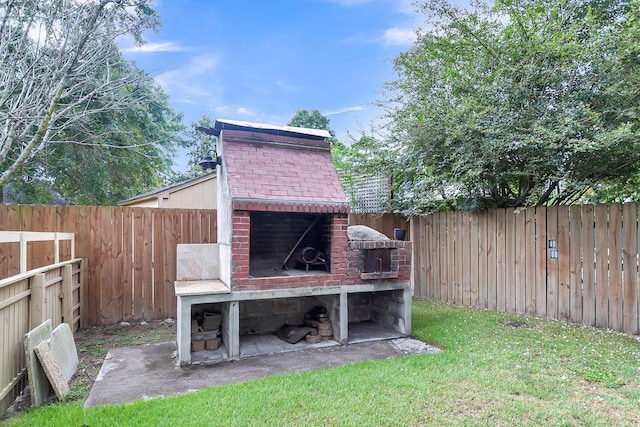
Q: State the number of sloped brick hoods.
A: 1